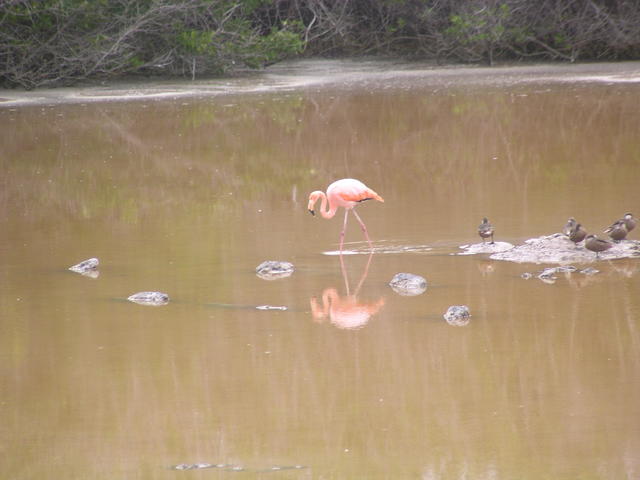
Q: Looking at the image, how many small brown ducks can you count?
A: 6